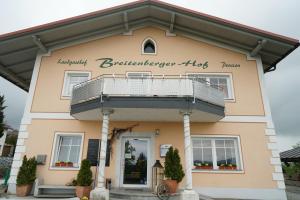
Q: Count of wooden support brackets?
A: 4